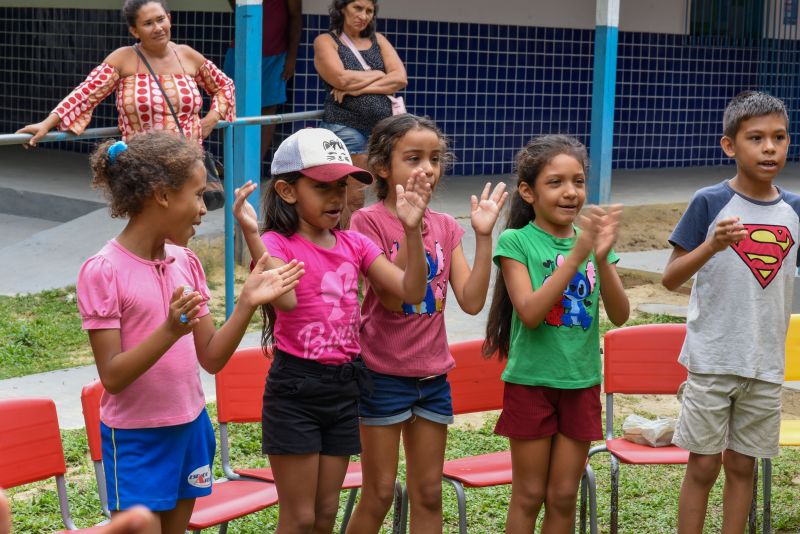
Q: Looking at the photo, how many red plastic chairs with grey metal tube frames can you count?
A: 5